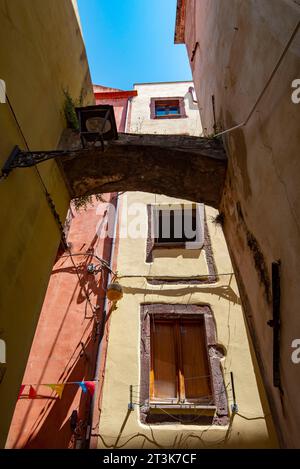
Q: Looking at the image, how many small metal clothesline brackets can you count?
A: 2